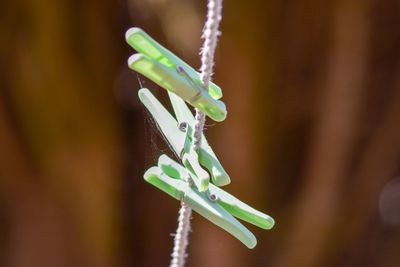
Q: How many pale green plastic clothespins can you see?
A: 3